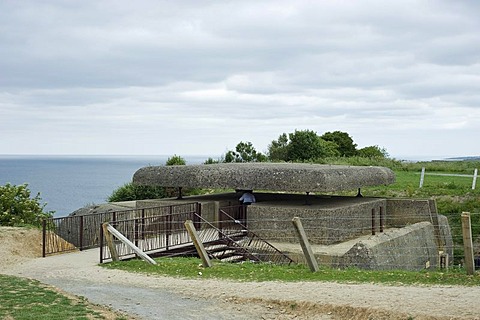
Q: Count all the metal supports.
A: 3